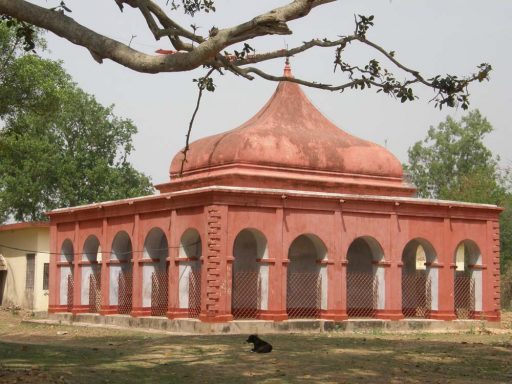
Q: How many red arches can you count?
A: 10